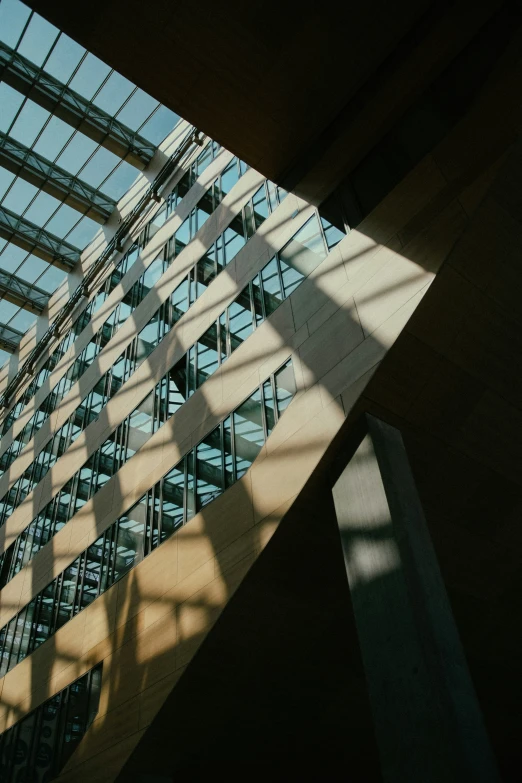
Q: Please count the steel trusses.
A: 5